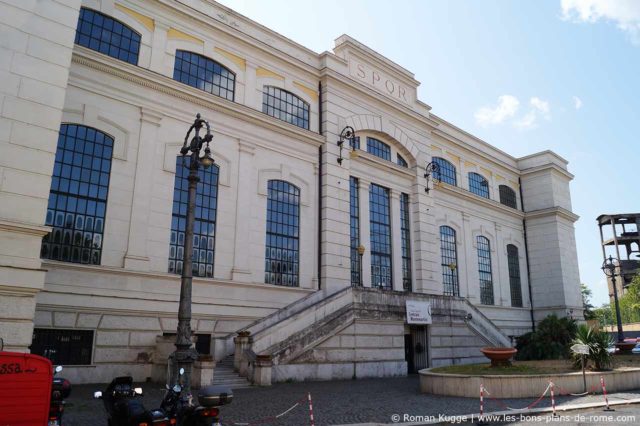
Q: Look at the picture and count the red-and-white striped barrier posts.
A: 4